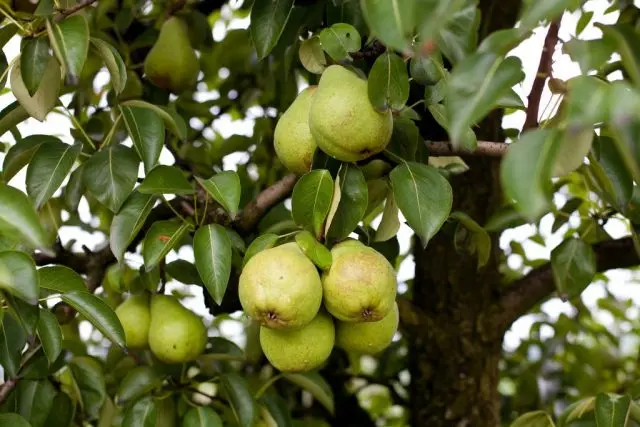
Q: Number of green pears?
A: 9